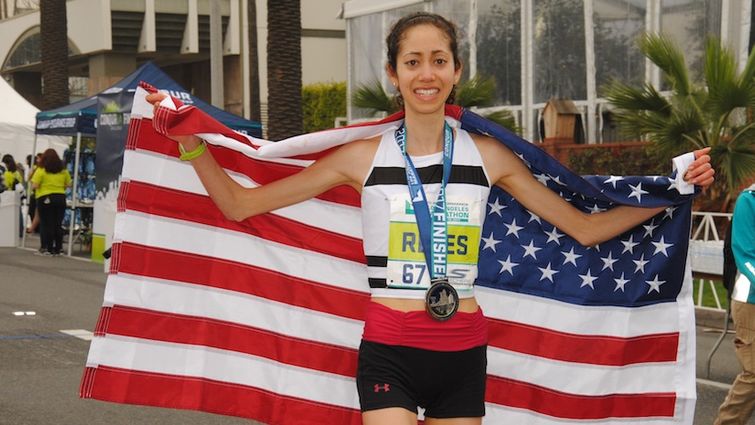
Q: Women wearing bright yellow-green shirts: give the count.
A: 2